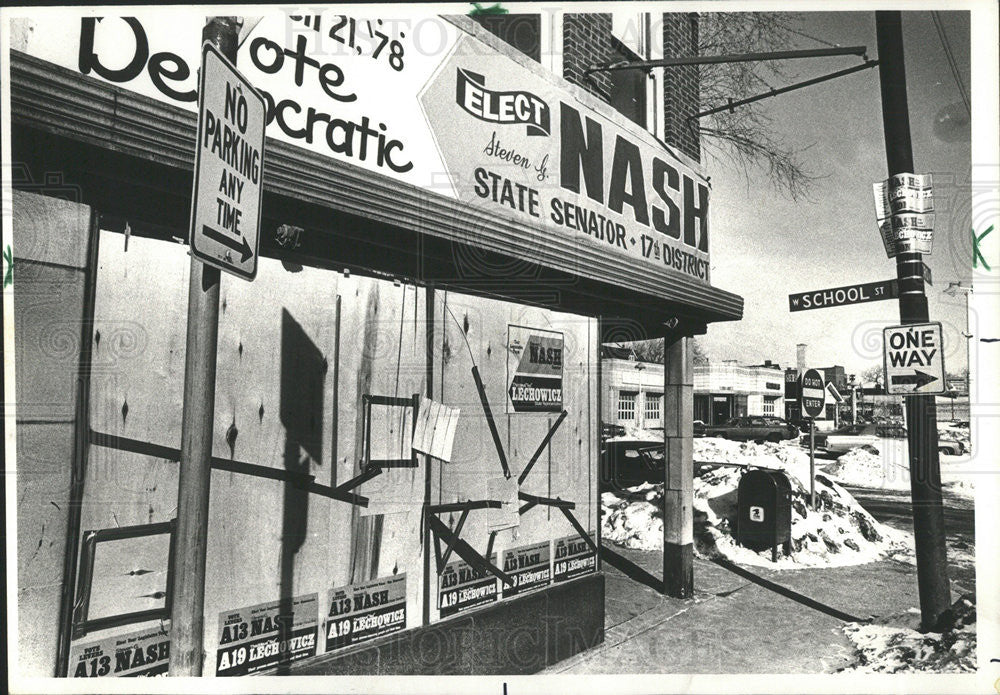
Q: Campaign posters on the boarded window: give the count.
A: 7